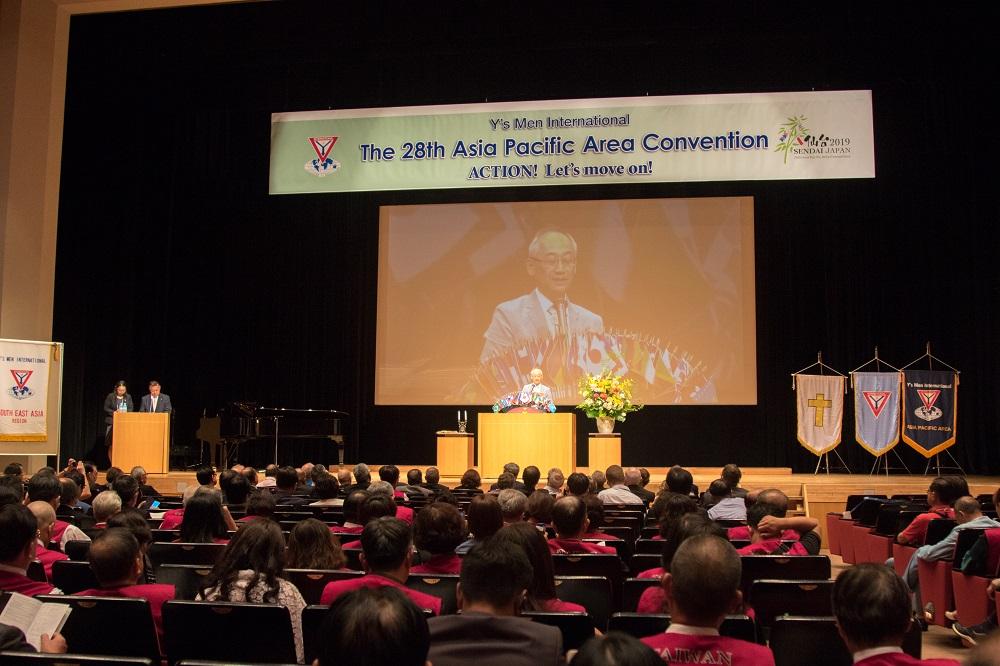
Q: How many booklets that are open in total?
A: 1